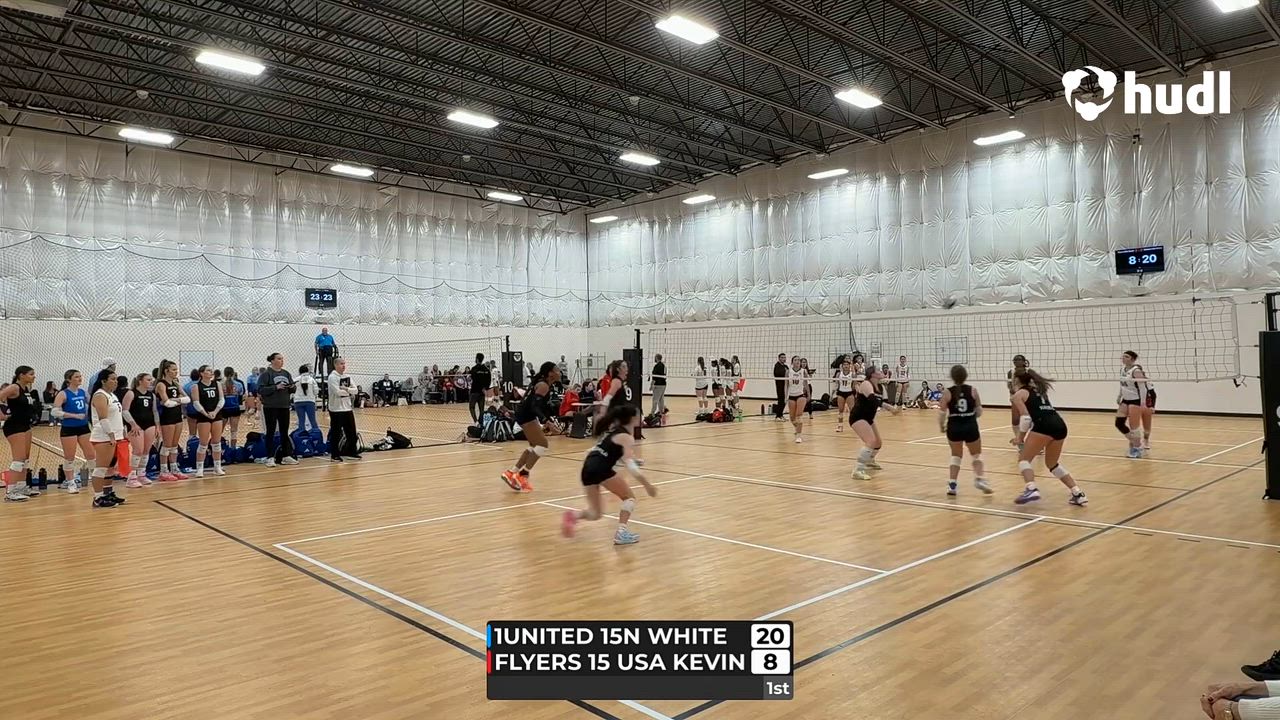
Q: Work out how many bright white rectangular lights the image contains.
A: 13